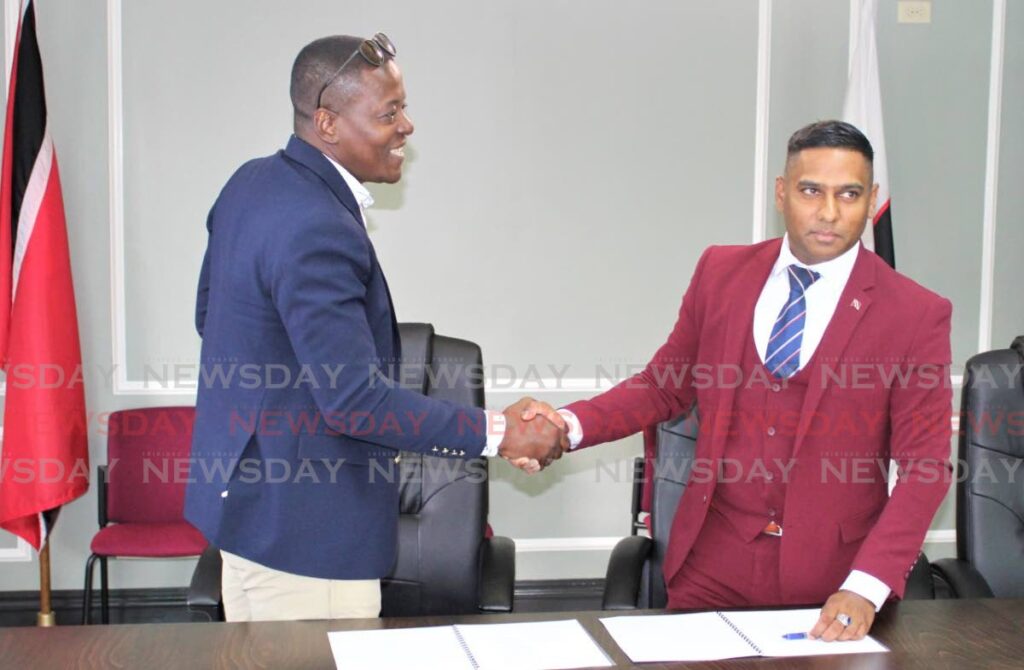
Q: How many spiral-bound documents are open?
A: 2